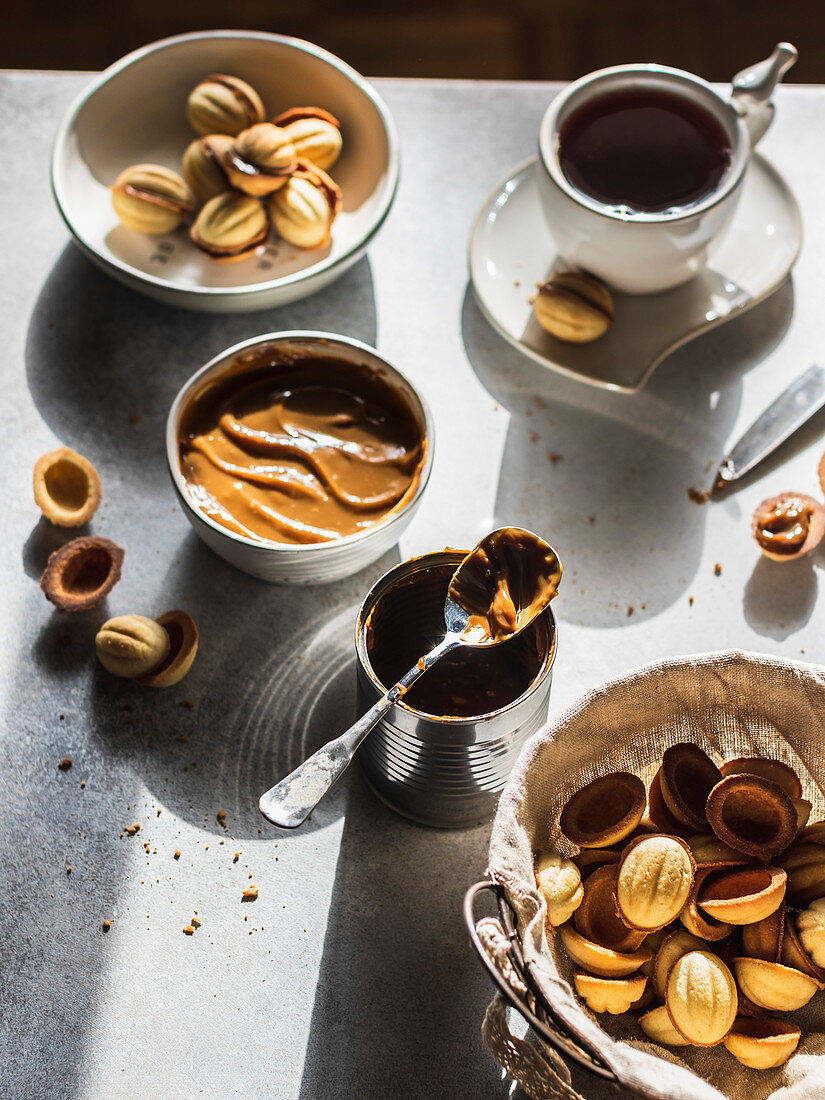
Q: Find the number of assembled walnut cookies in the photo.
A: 8